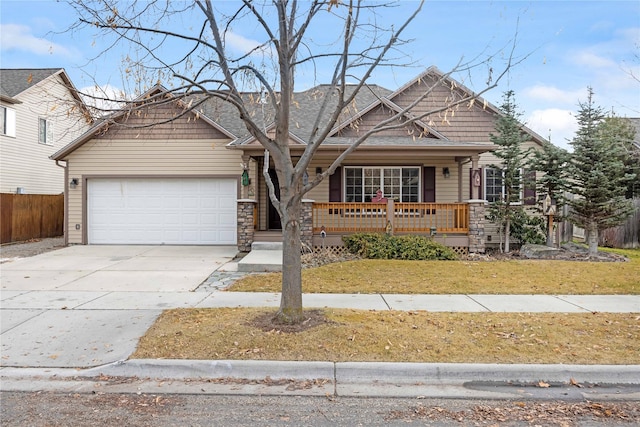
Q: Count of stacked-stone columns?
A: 3